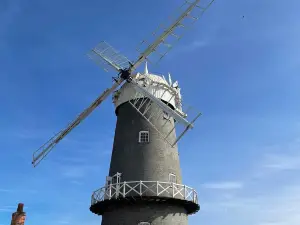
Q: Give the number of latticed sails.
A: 4